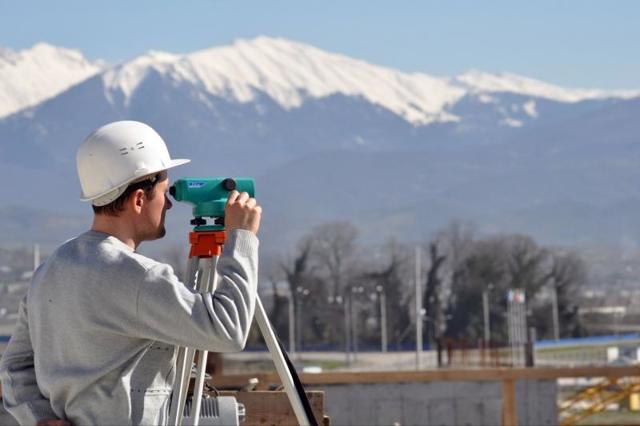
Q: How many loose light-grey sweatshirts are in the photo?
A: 1